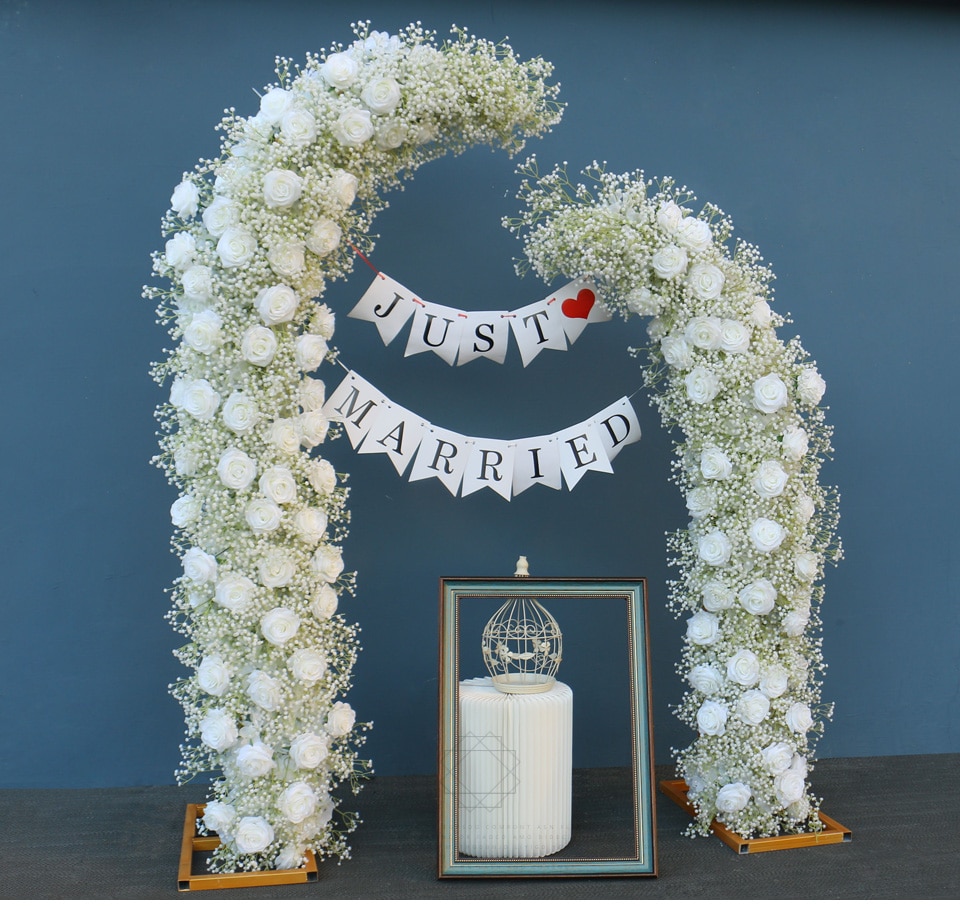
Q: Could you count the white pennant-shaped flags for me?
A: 12